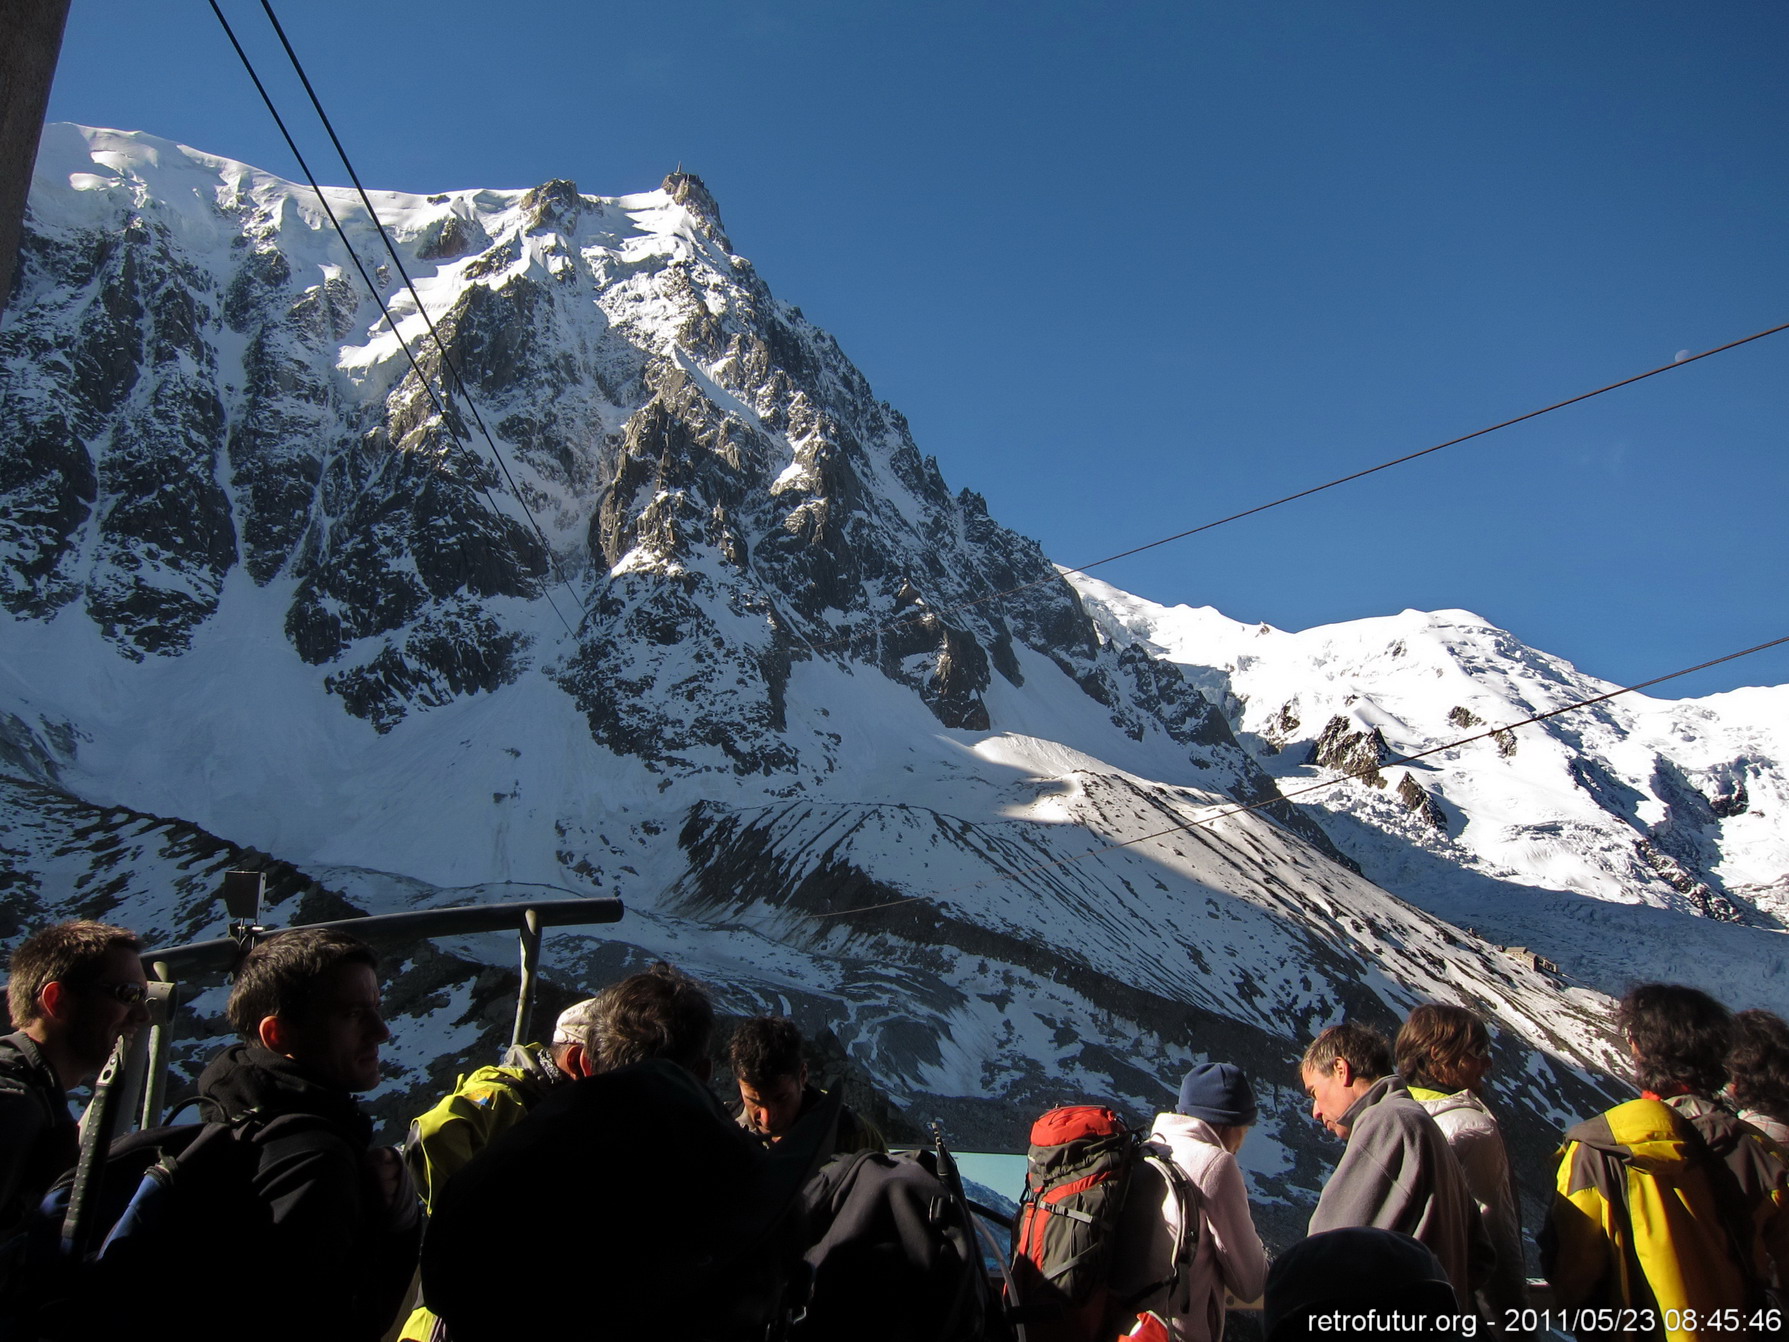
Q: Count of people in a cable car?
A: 0